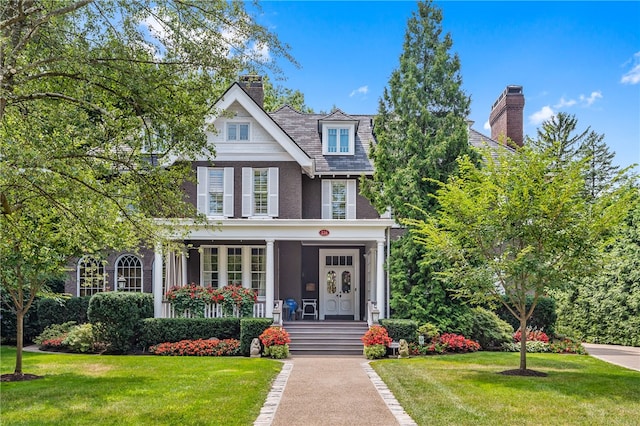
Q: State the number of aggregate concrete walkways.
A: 1